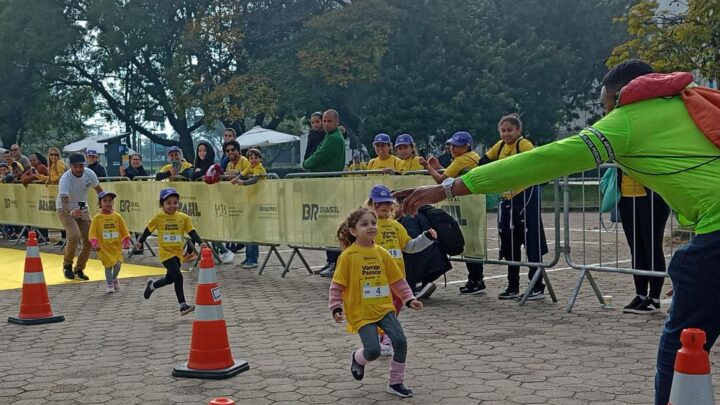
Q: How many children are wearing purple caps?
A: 3